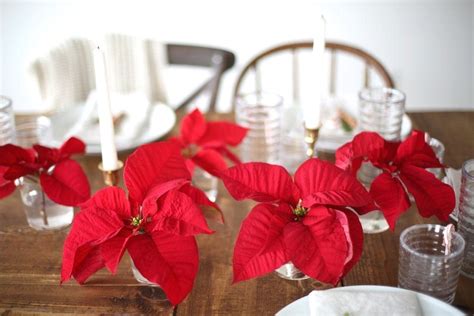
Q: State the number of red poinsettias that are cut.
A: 5